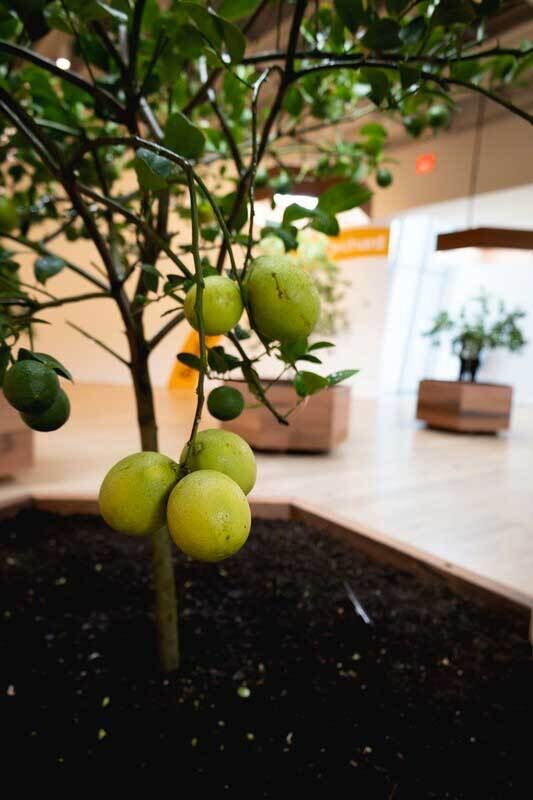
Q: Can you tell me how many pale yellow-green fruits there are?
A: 5